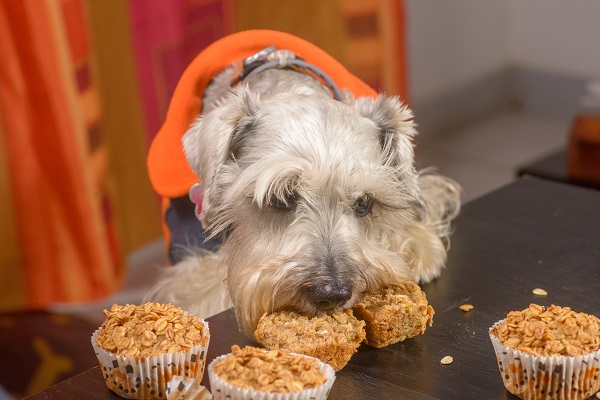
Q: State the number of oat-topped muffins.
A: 3